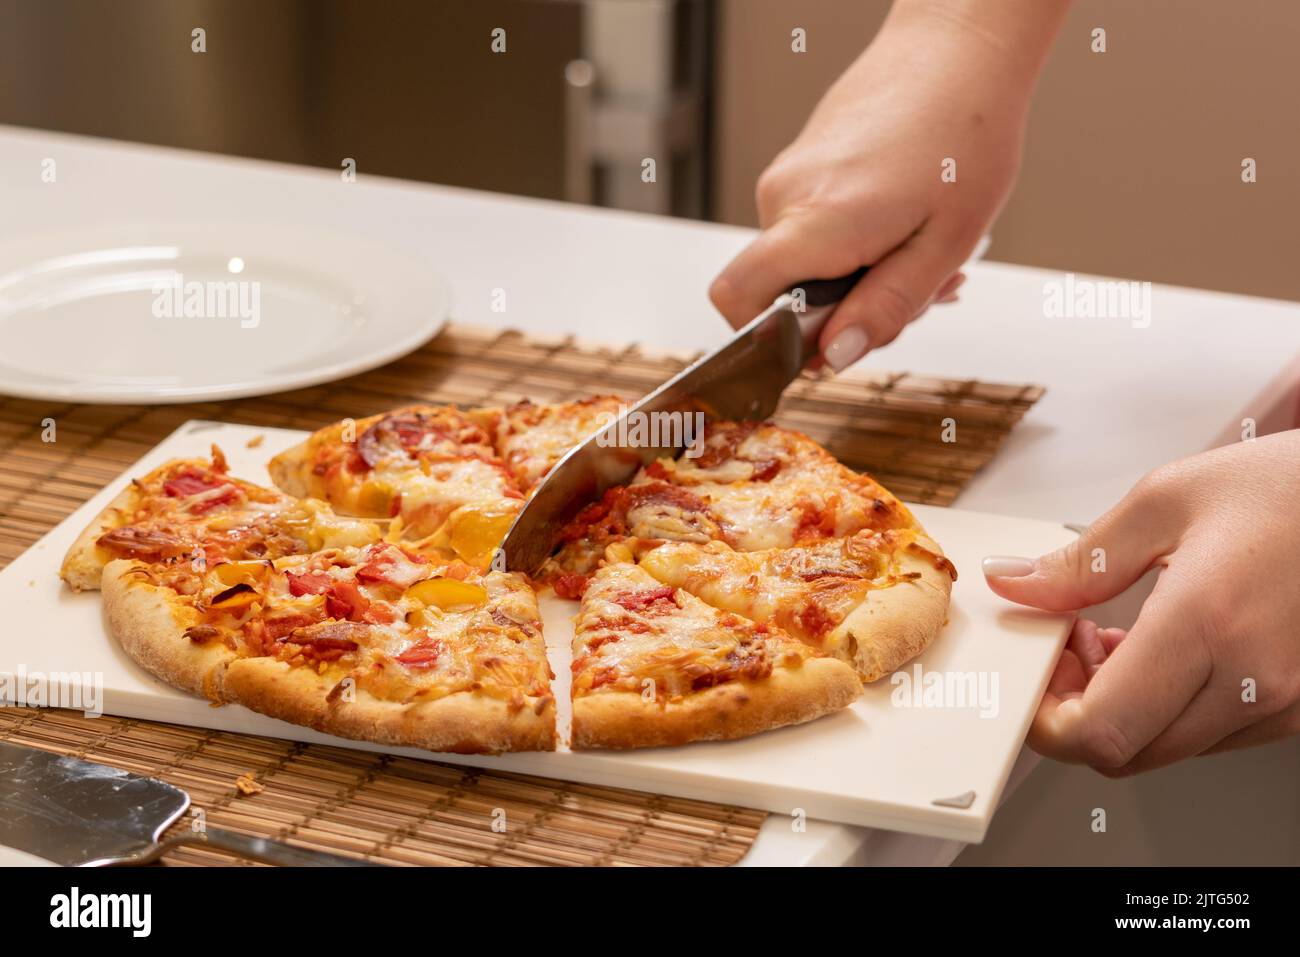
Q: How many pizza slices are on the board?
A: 8